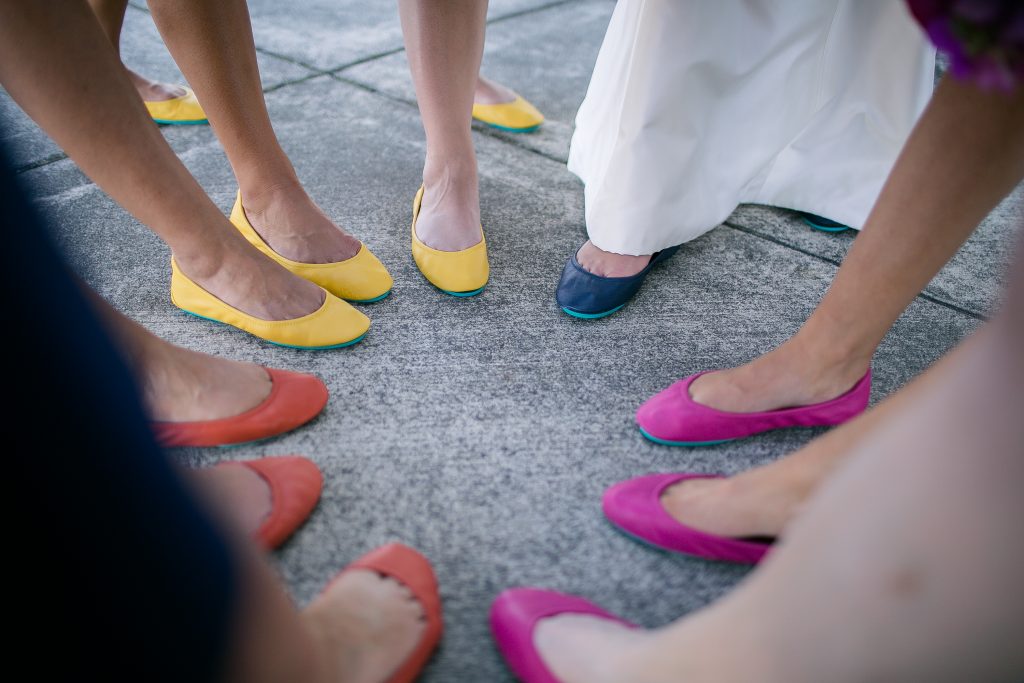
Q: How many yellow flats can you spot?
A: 5